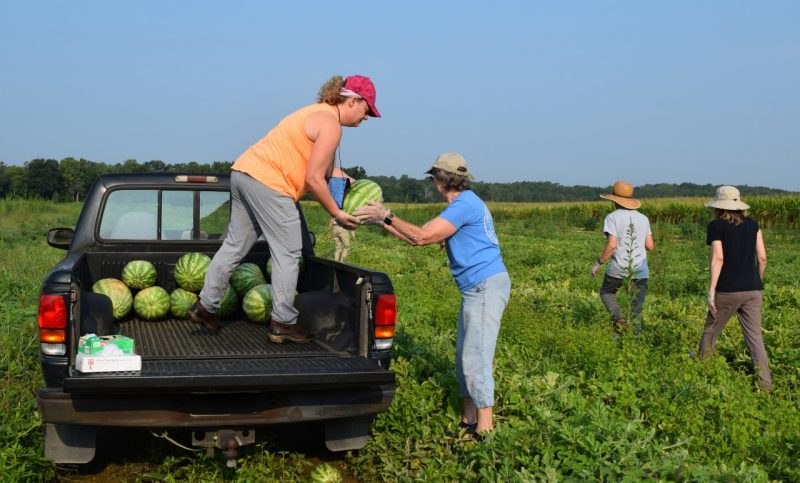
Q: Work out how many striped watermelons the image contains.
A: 11